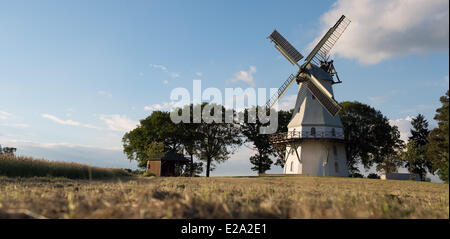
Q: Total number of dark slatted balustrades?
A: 1